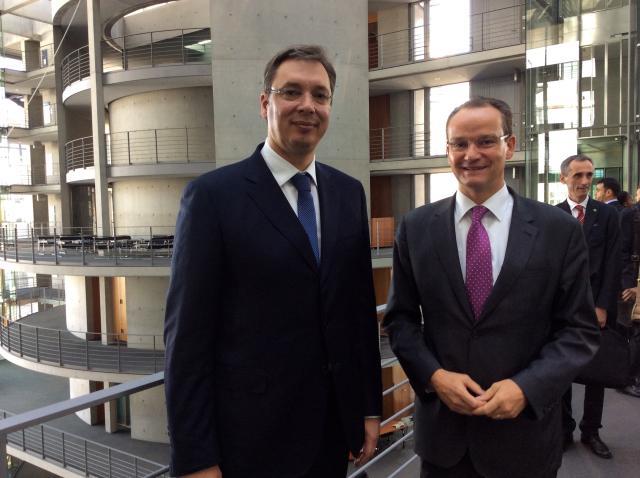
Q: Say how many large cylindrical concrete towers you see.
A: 1